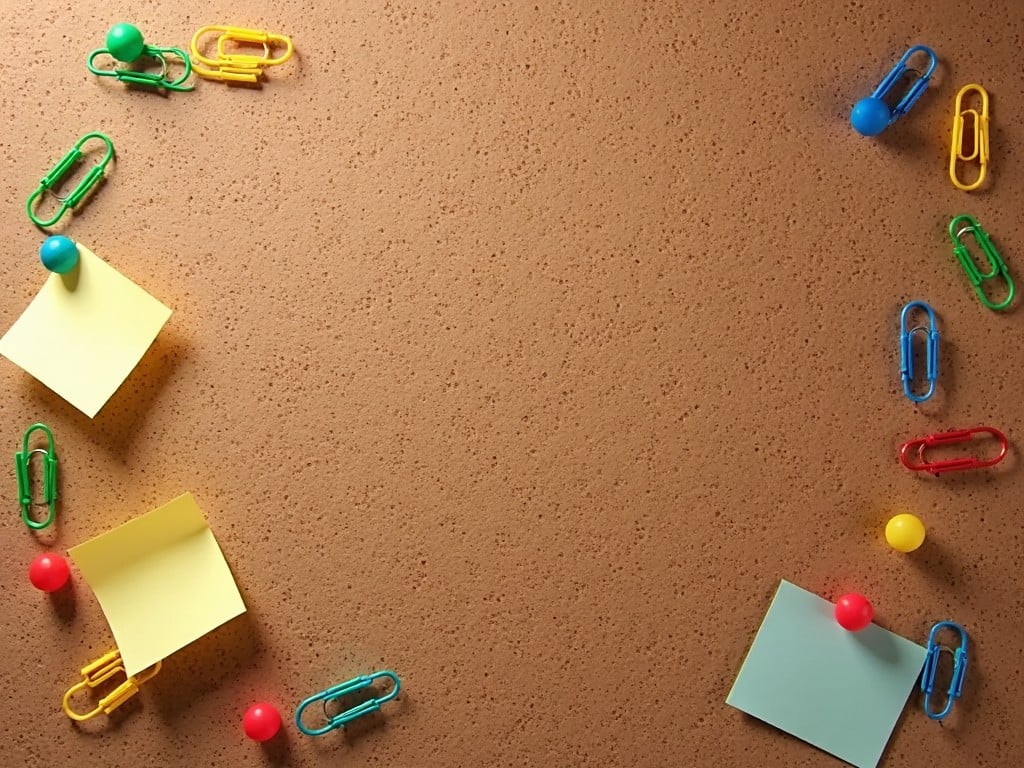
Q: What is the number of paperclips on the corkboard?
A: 12